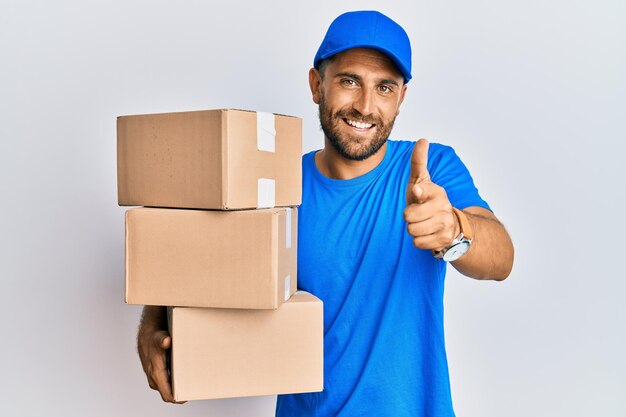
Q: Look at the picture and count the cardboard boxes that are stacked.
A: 3